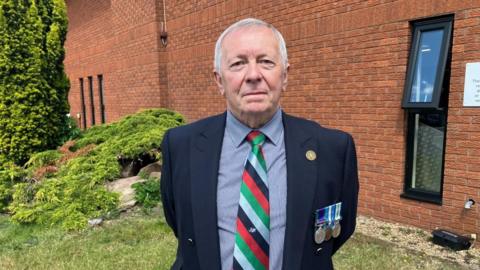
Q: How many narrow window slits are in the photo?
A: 3